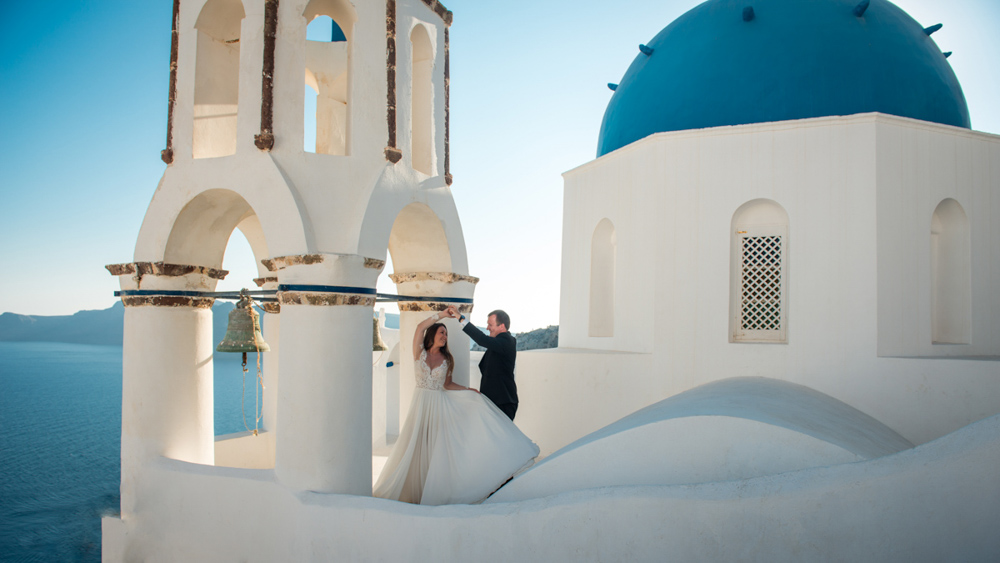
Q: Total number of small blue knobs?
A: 6